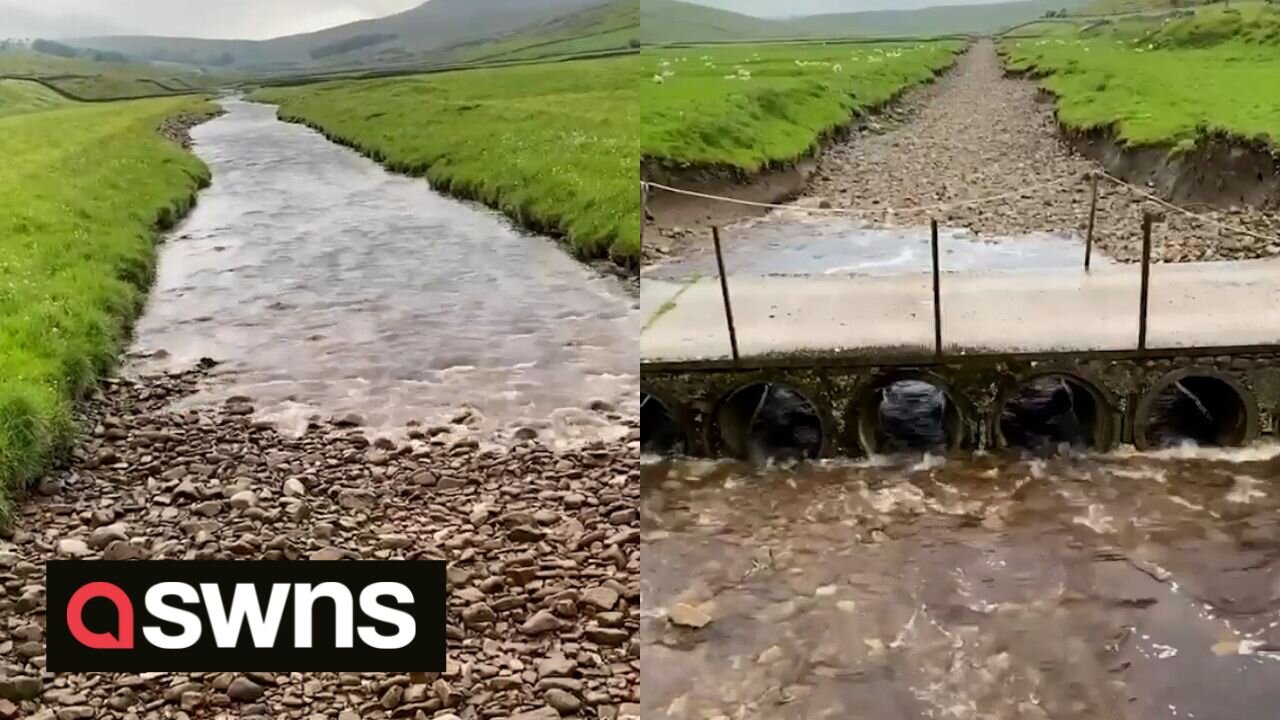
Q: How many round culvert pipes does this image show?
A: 5